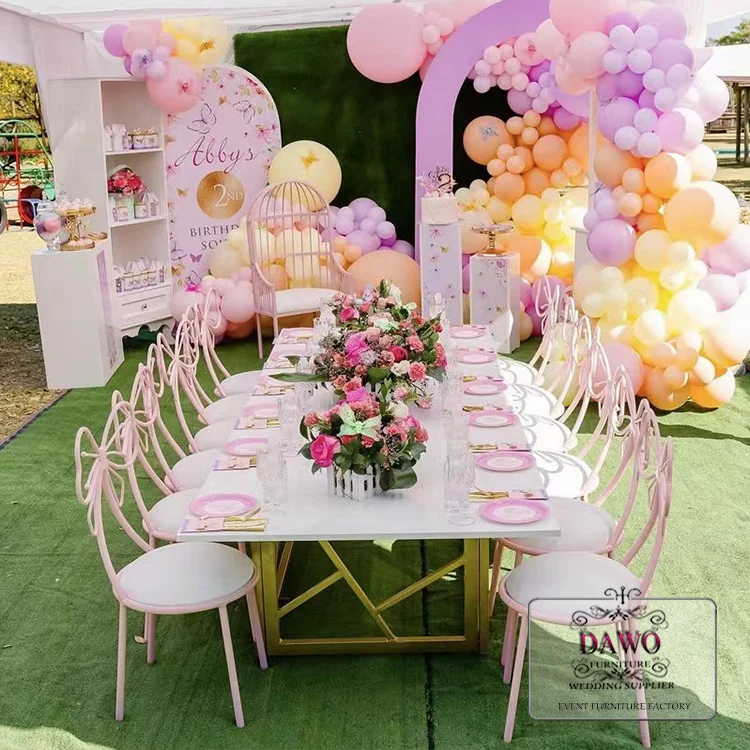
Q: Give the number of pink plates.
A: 12